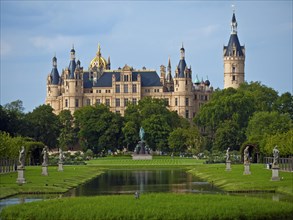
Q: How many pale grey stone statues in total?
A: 6